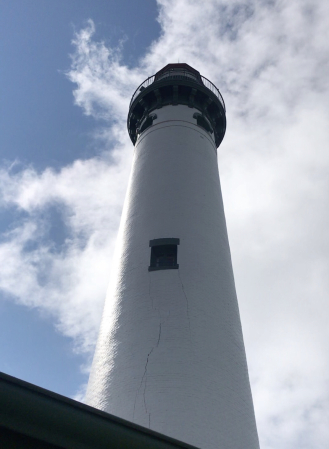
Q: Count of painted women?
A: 0